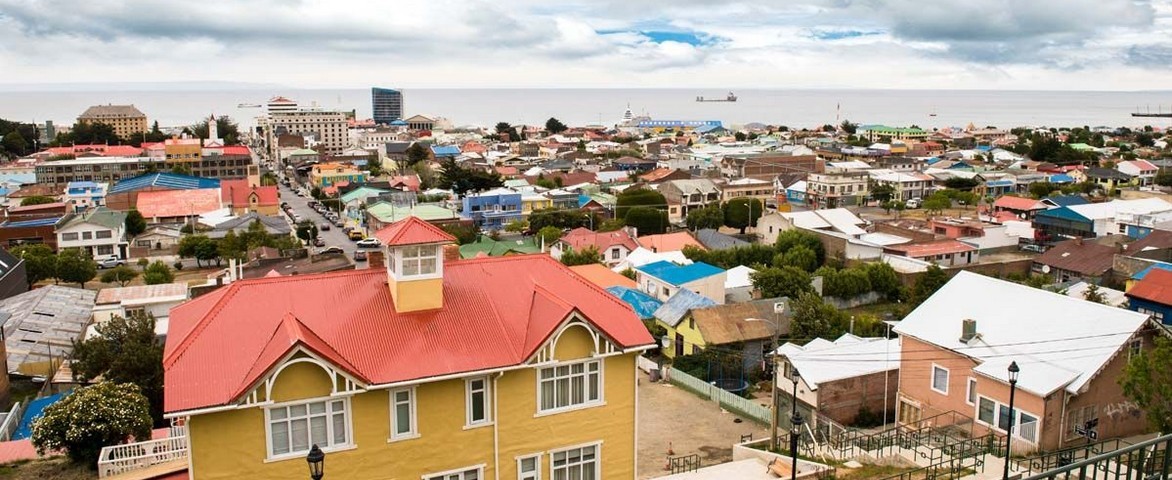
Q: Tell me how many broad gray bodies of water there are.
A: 1